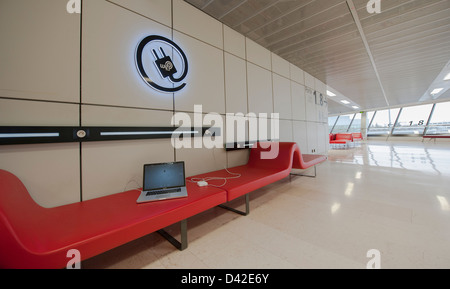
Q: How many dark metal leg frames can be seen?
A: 3